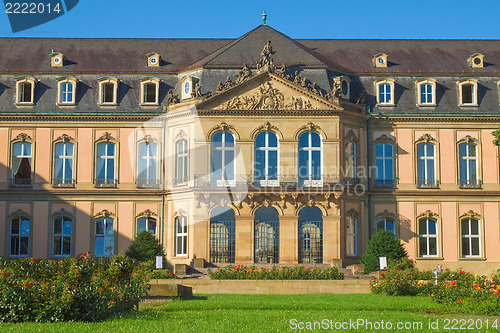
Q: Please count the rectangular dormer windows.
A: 7